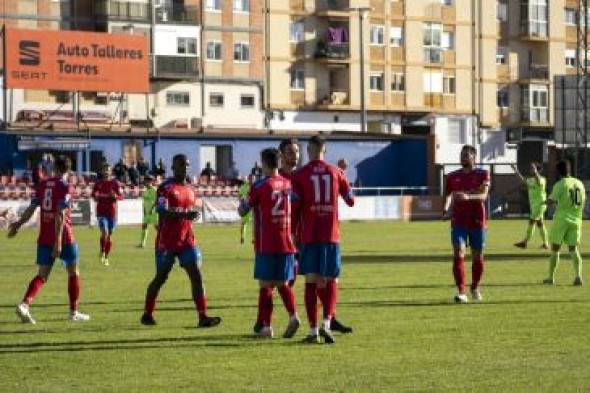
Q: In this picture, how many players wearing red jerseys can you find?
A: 7